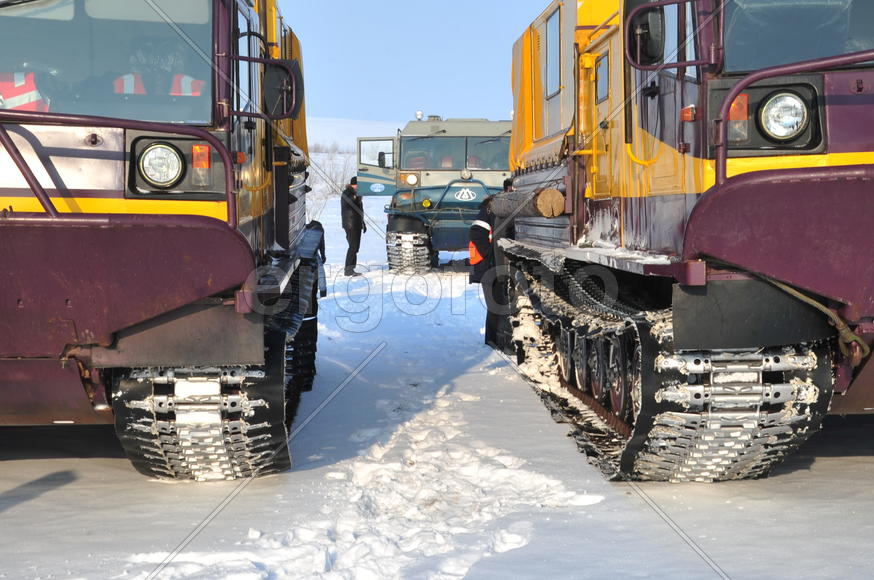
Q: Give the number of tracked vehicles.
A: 3